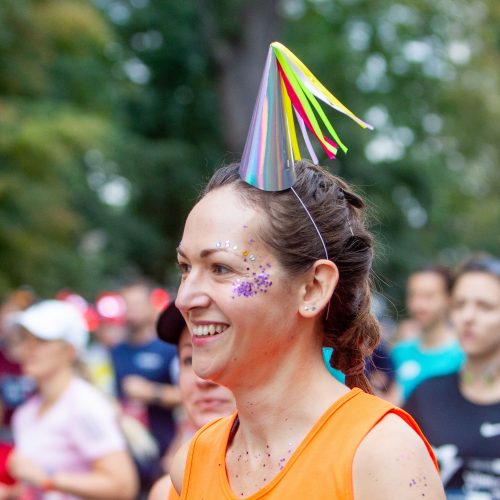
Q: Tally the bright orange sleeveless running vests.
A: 1